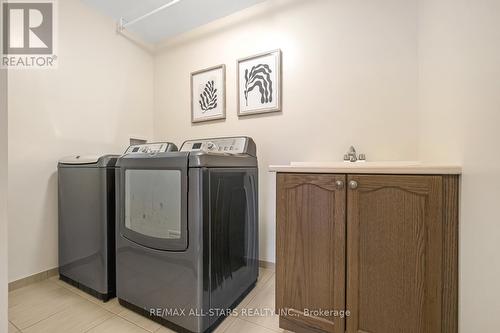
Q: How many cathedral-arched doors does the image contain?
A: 2